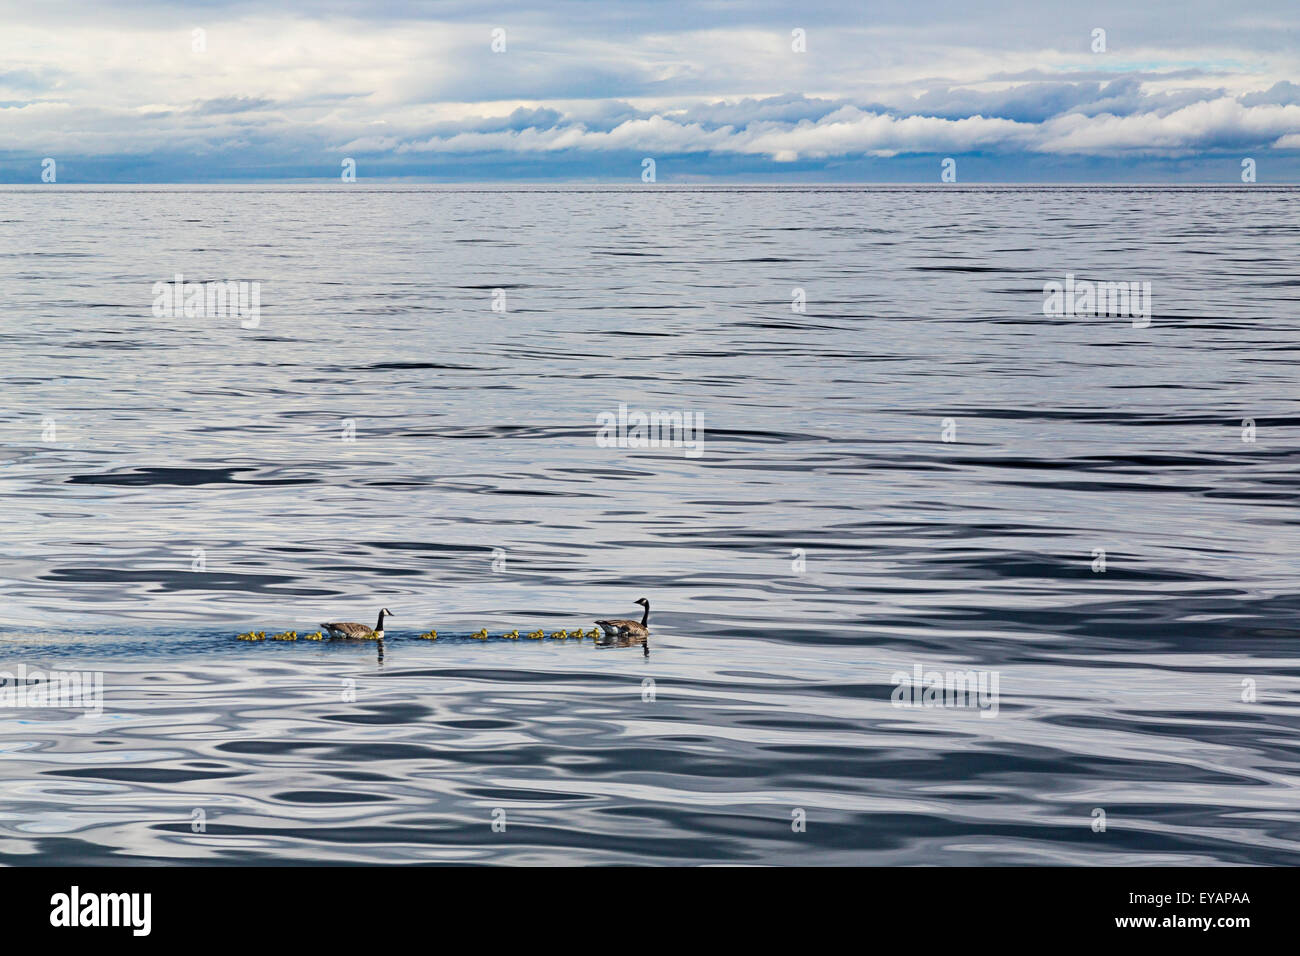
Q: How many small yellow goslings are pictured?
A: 13